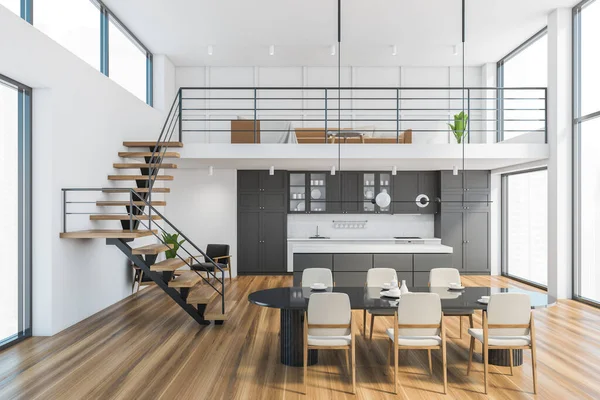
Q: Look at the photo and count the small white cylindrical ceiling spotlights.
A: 10